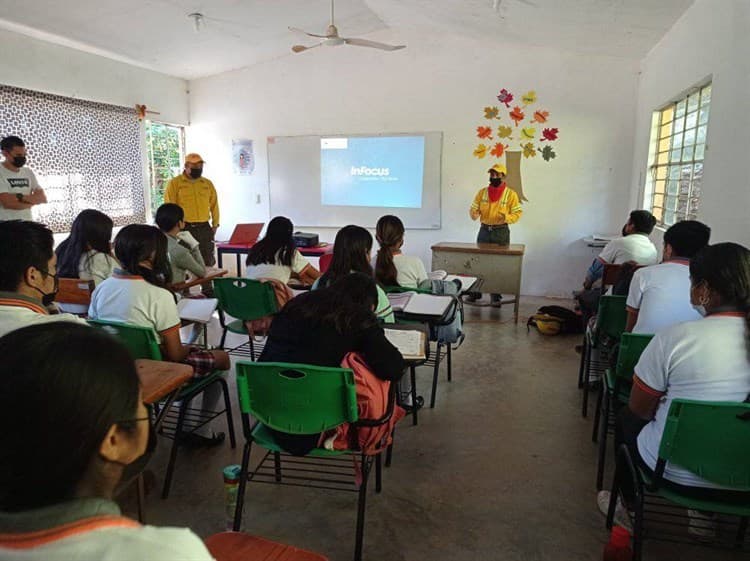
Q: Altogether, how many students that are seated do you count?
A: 12